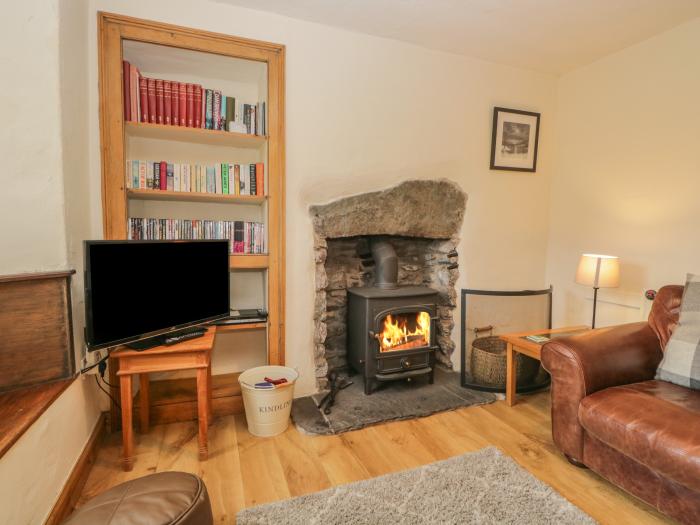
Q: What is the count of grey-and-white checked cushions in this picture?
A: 1